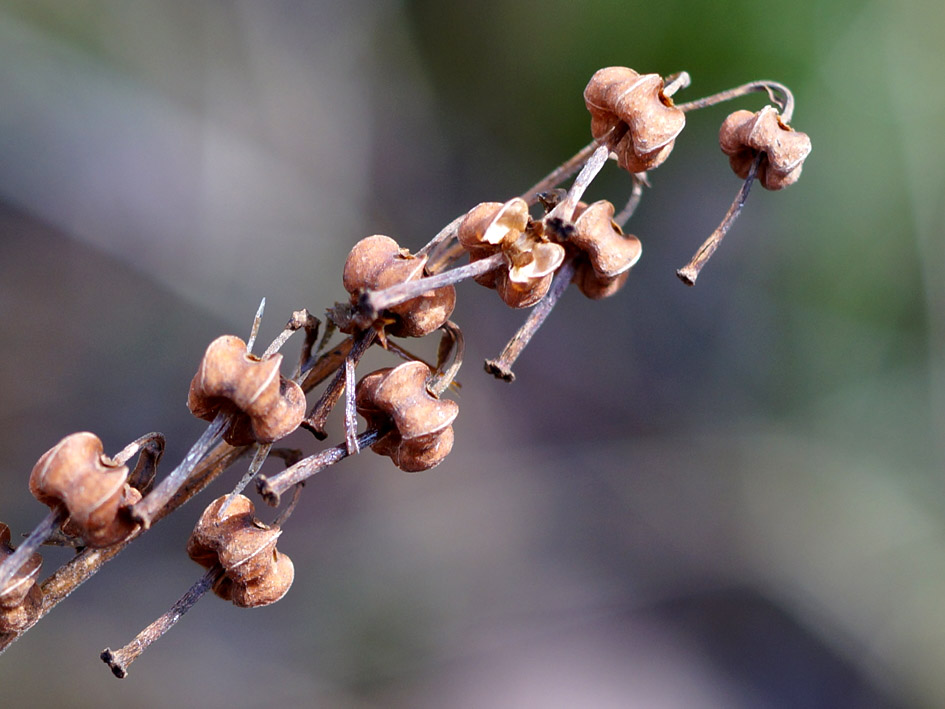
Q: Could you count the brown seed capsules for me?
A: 10